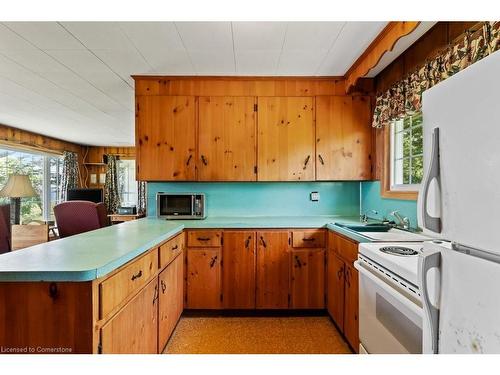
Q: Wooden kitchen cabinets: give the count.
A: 12